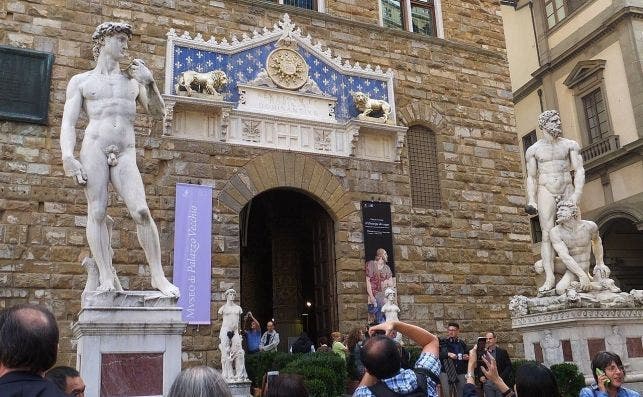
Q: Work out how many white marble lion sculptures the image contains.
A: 2